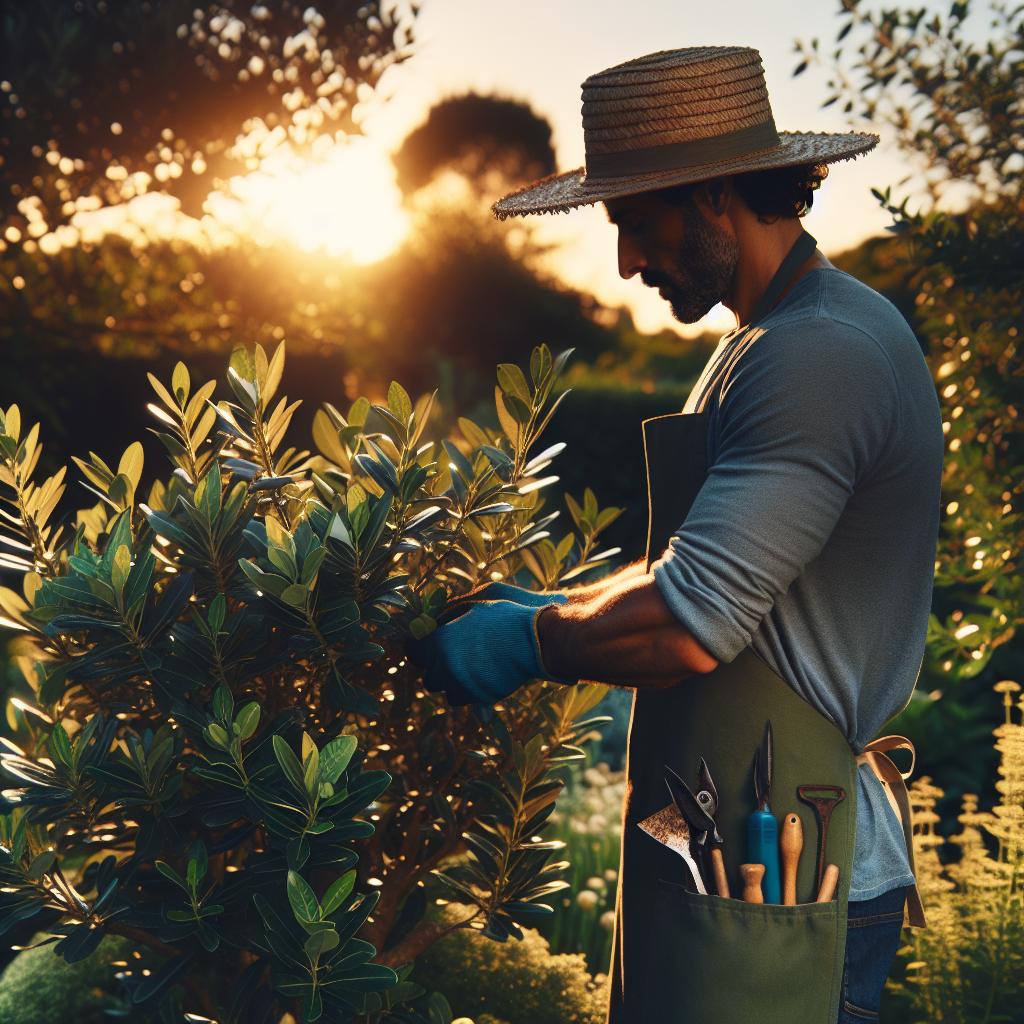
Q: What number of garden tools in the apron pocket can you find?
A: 7